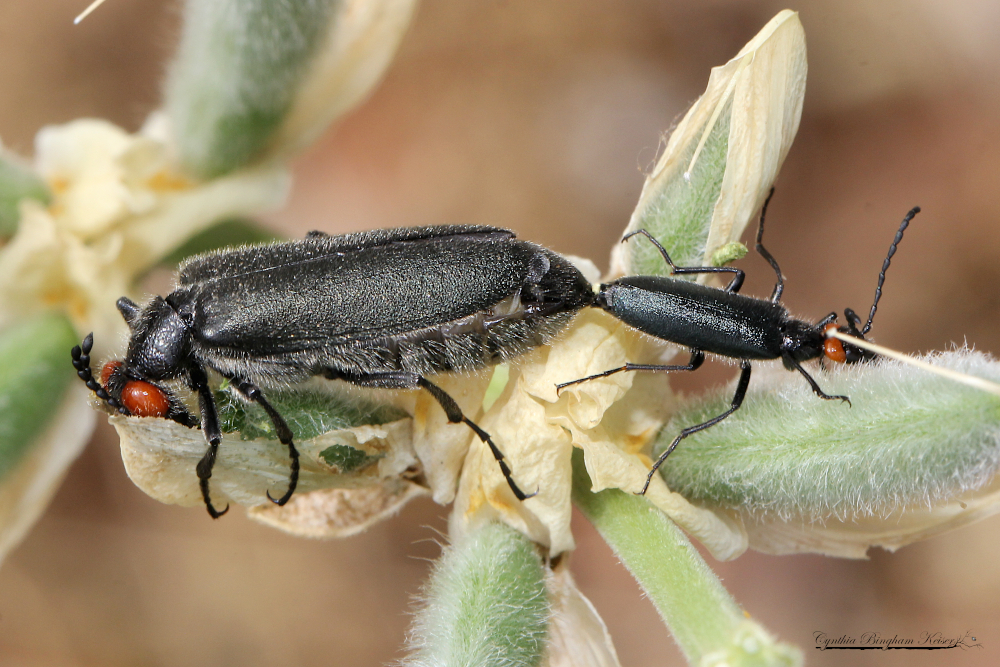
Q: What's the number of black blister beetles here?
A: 2